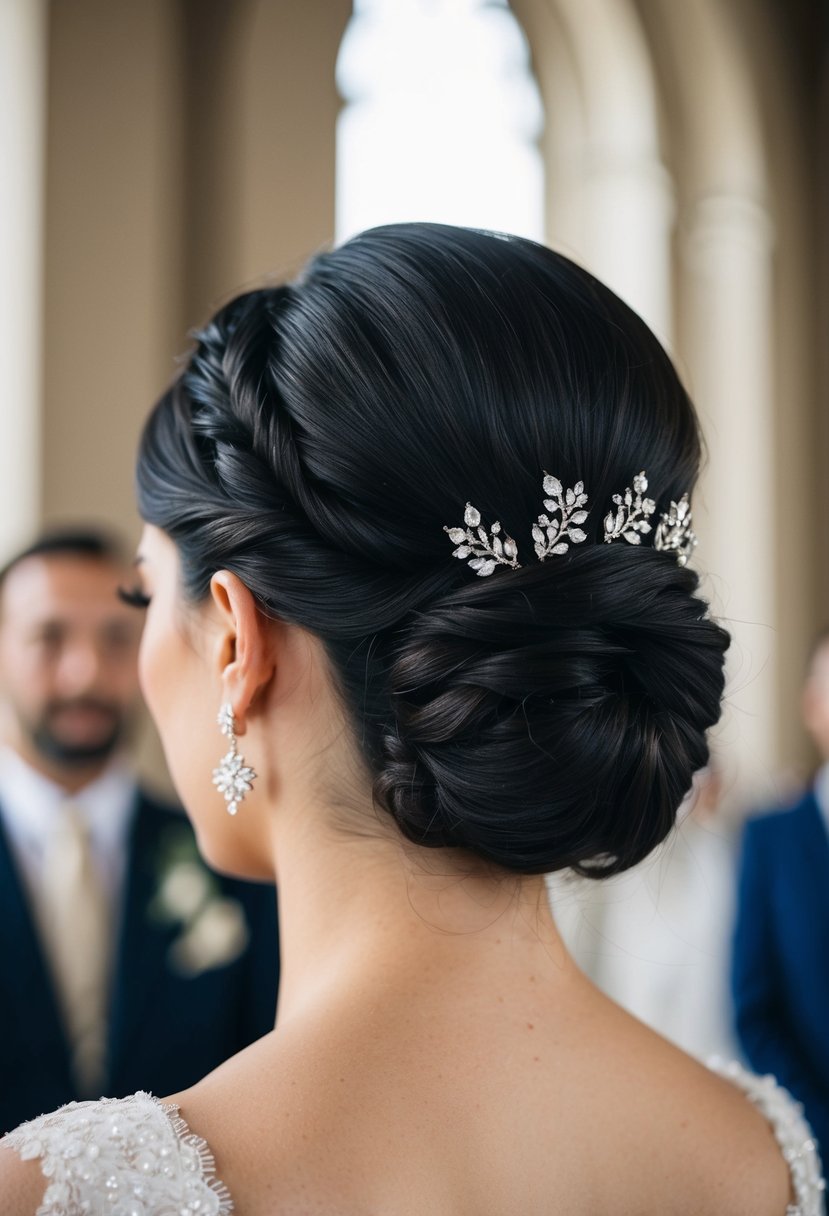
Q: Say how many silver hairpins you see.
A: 4